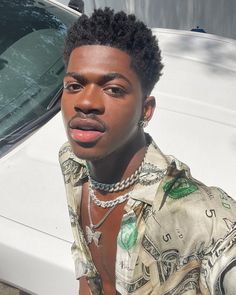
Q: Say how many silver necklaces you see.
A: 3